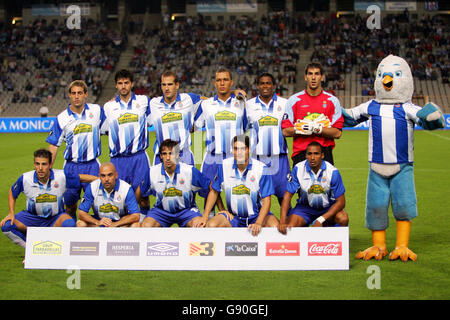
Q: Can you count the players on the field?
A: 11